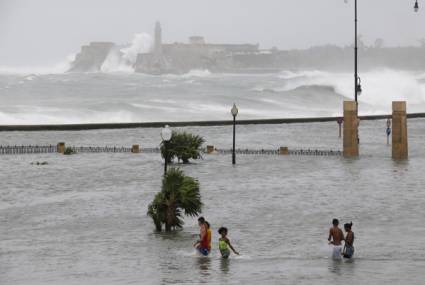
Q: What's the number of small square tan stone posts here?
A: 4